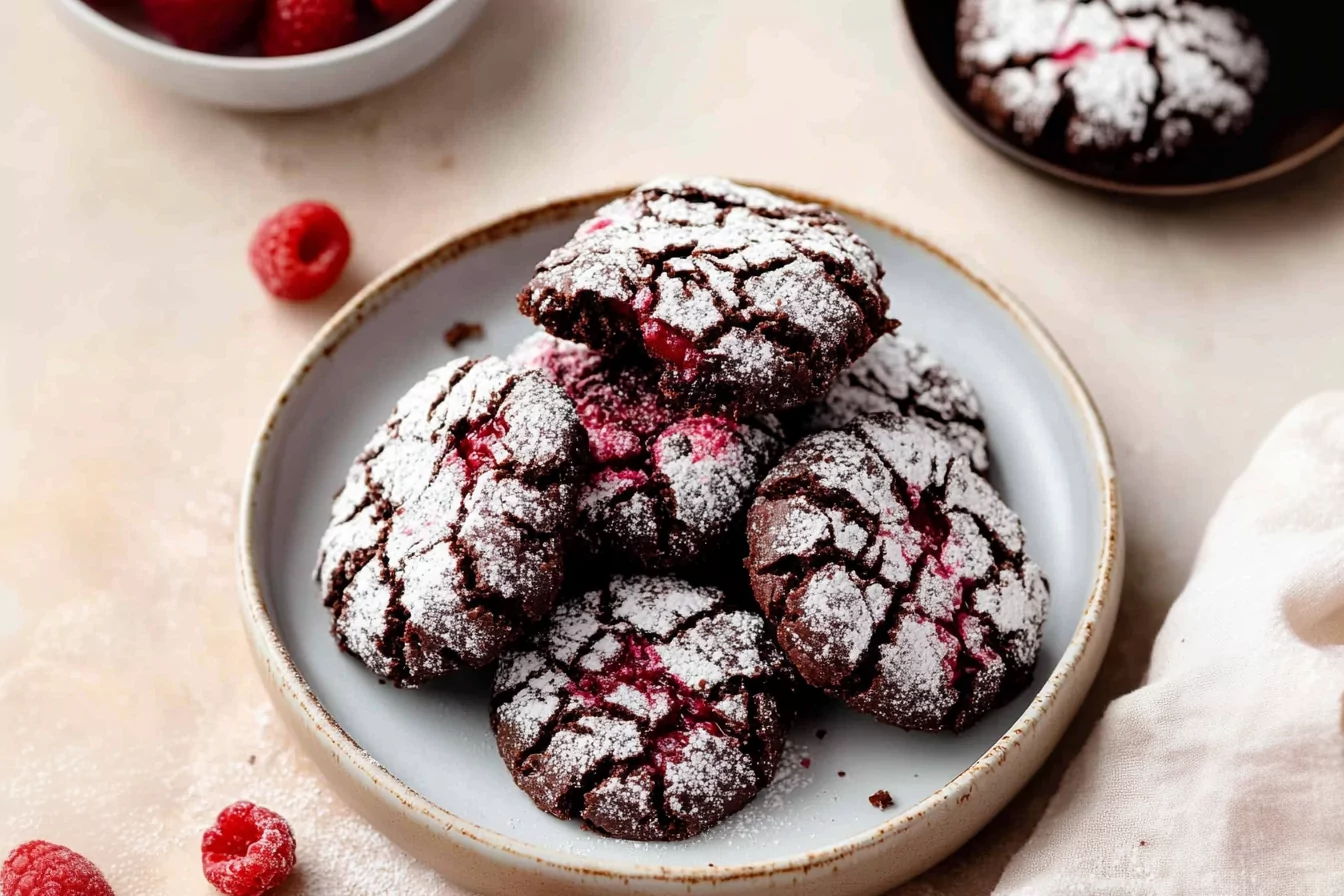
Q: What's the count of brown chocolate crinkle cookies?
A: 7